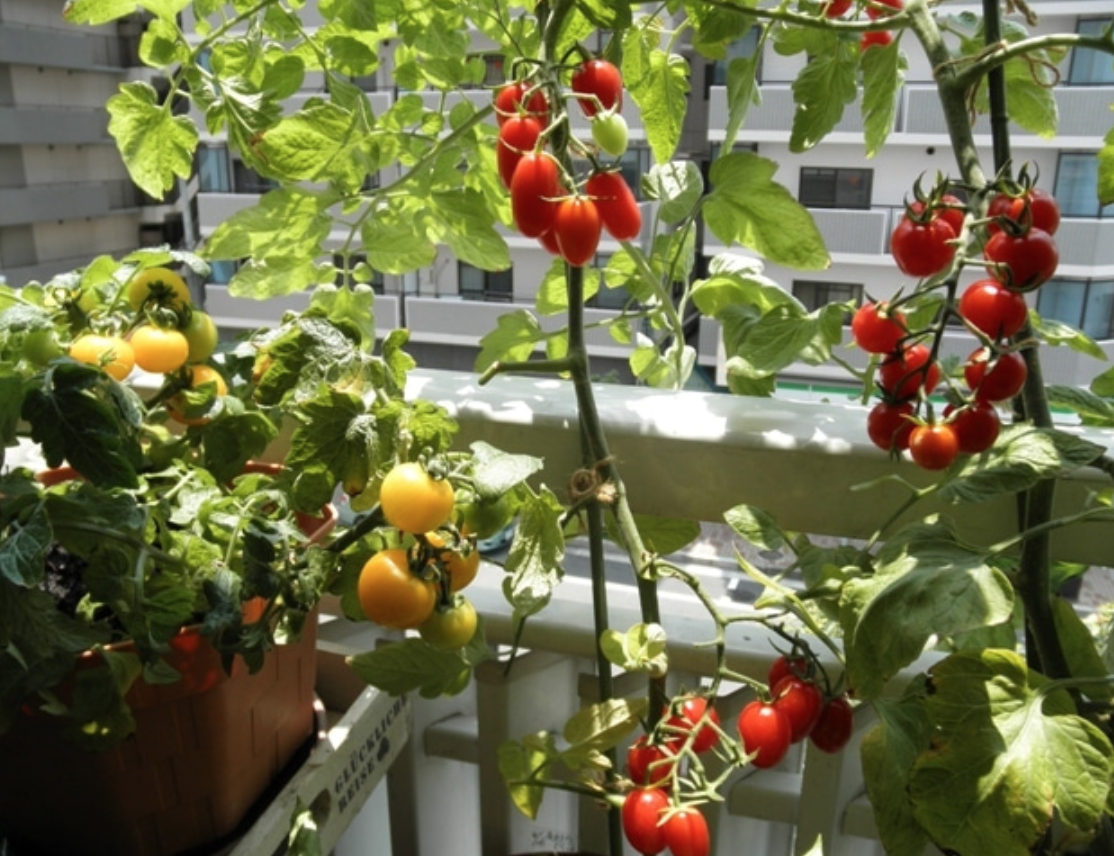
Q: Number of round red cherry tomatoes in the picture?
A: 11